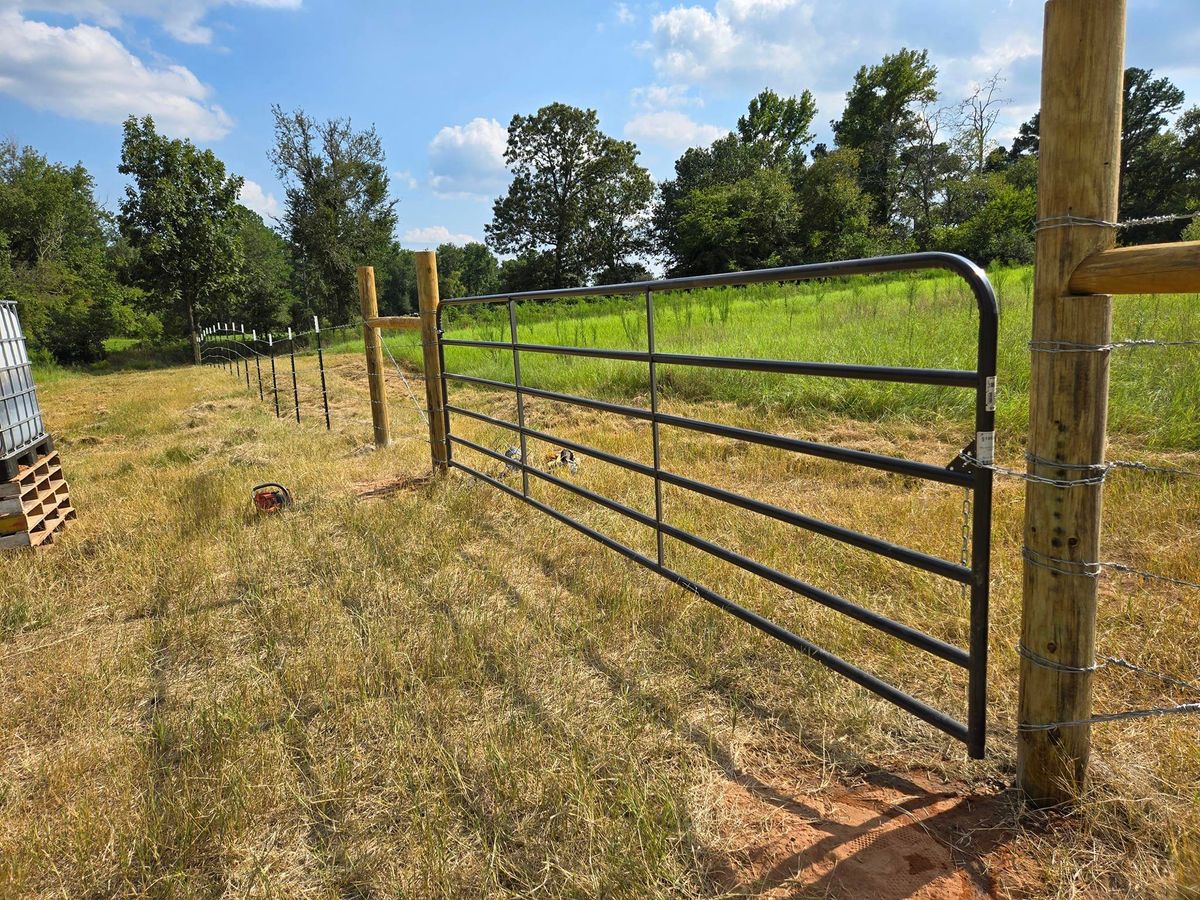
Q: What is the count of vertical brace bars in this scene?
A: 2